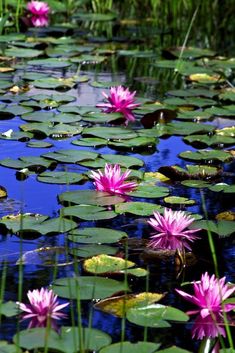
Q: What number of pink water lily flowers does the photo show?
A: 6